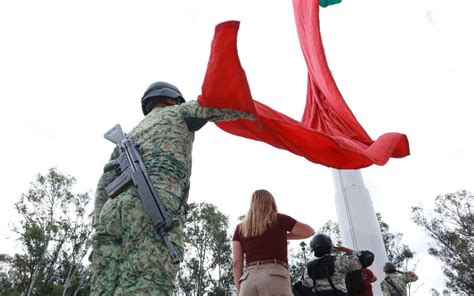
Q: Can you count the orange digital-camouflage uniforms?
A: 0